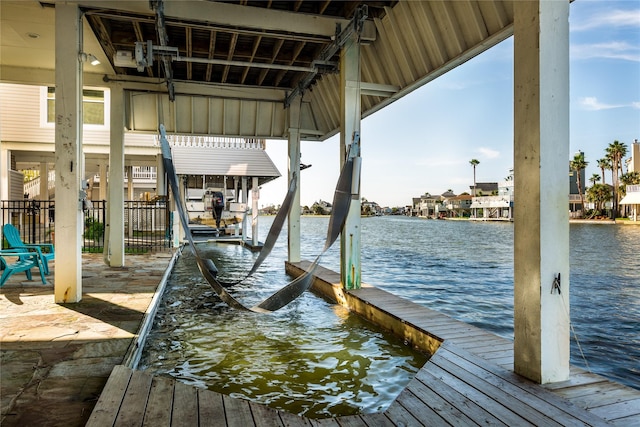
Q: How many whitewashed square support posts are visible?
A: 5